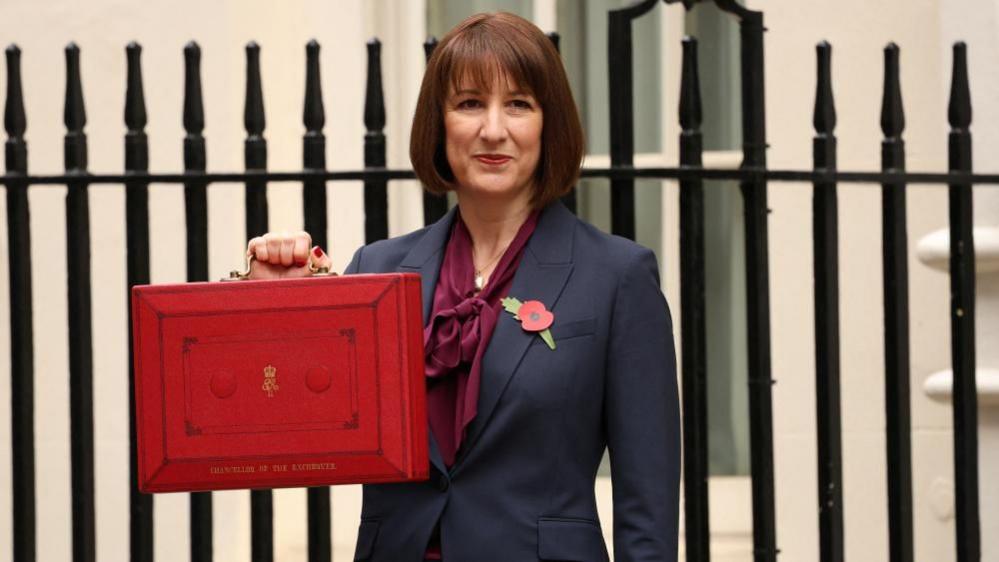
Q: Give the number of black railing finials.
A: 13